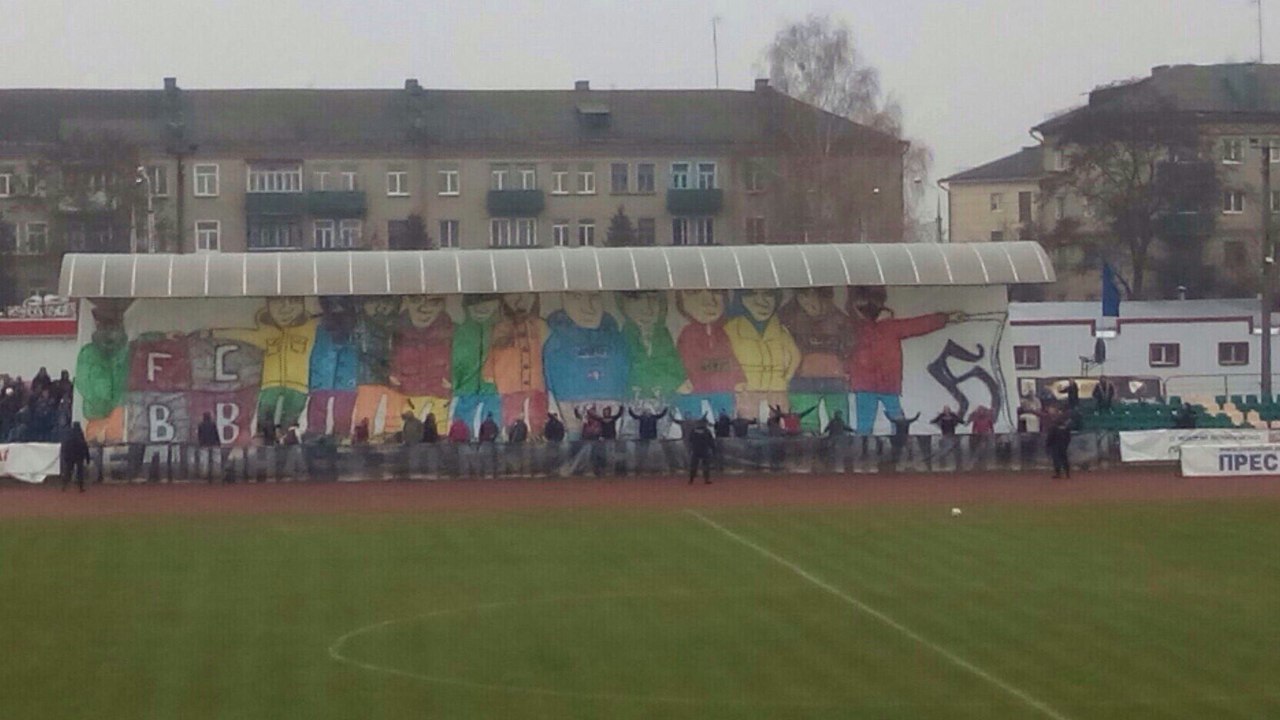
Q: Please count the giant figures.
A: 13